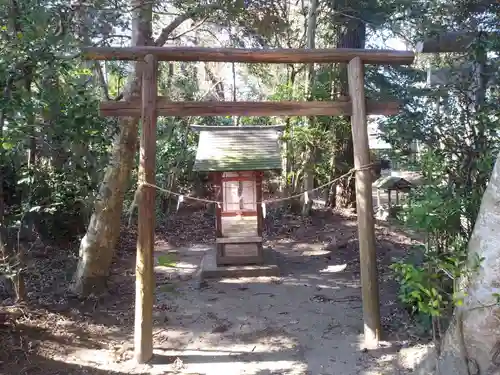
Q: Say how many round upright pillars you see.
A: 2